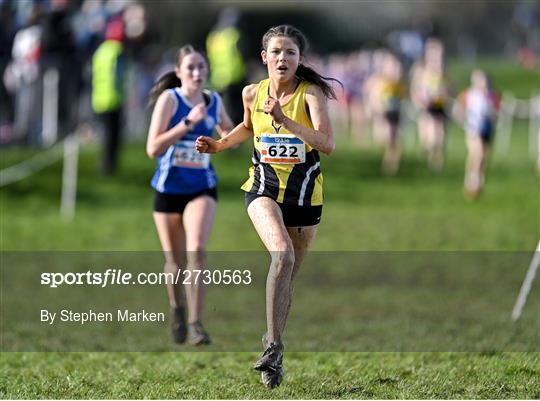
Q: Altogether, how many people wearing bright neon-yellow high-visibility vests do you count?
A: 2